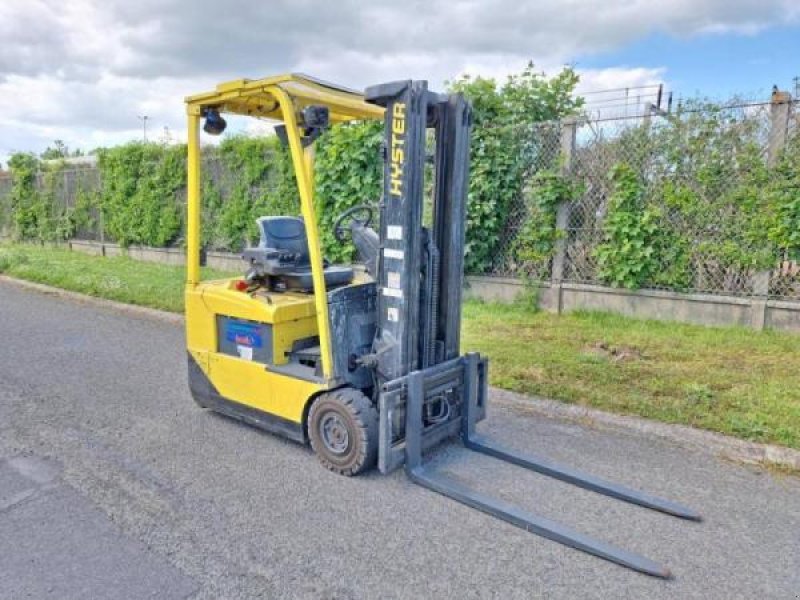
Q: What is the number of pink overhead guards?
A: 0